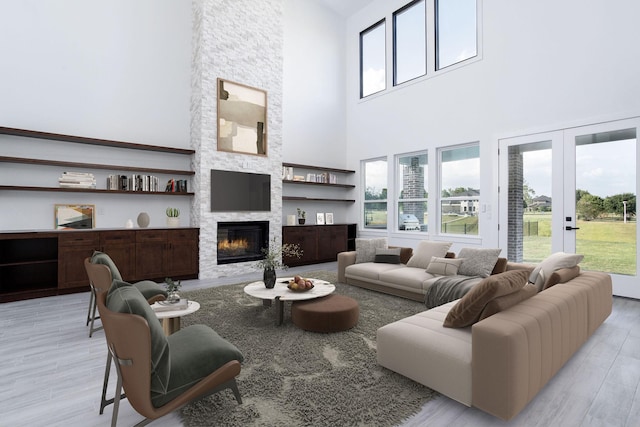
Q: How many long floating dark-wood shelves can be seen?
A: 6